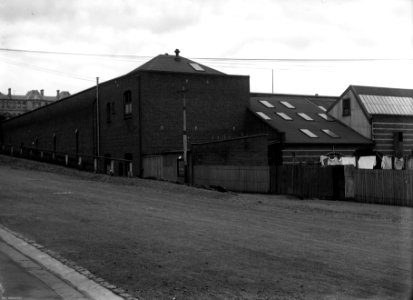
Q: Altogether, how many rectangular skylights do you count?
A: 10